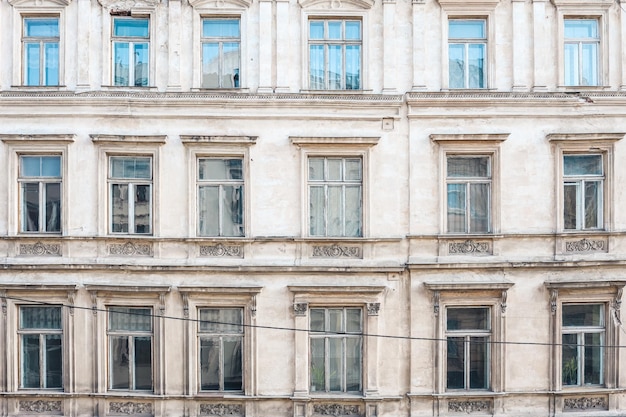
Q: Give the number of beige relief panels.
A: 12